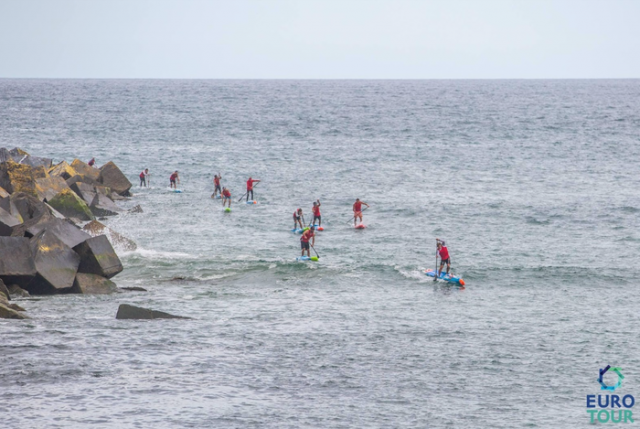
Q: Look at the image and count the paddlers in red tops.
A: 11